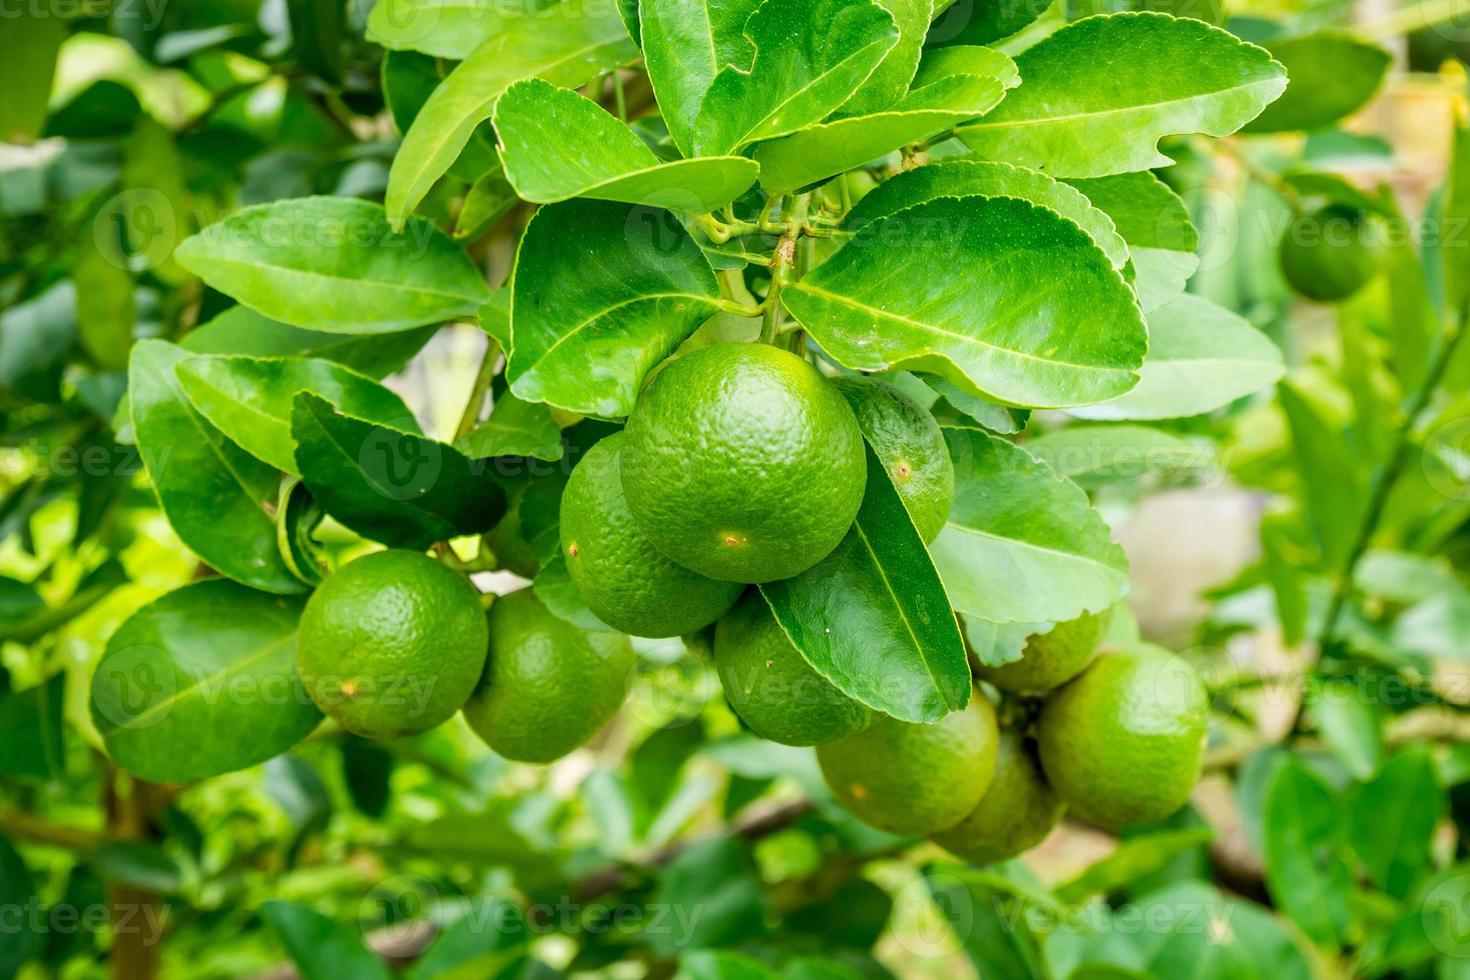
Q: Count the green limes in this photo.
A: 11